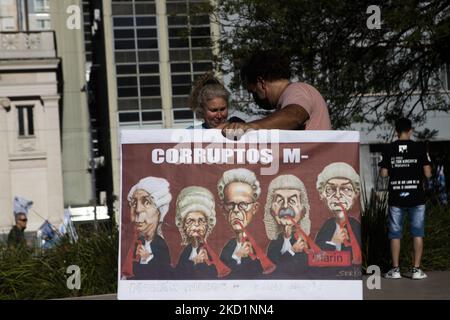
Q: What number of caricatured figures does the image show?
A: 5